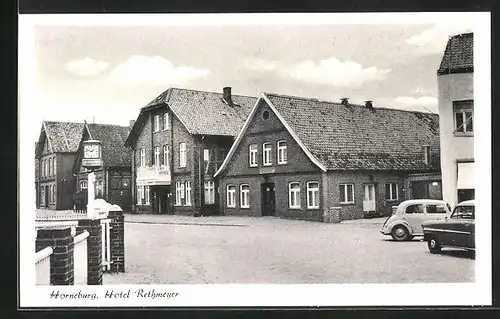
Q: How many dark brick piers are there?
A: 3